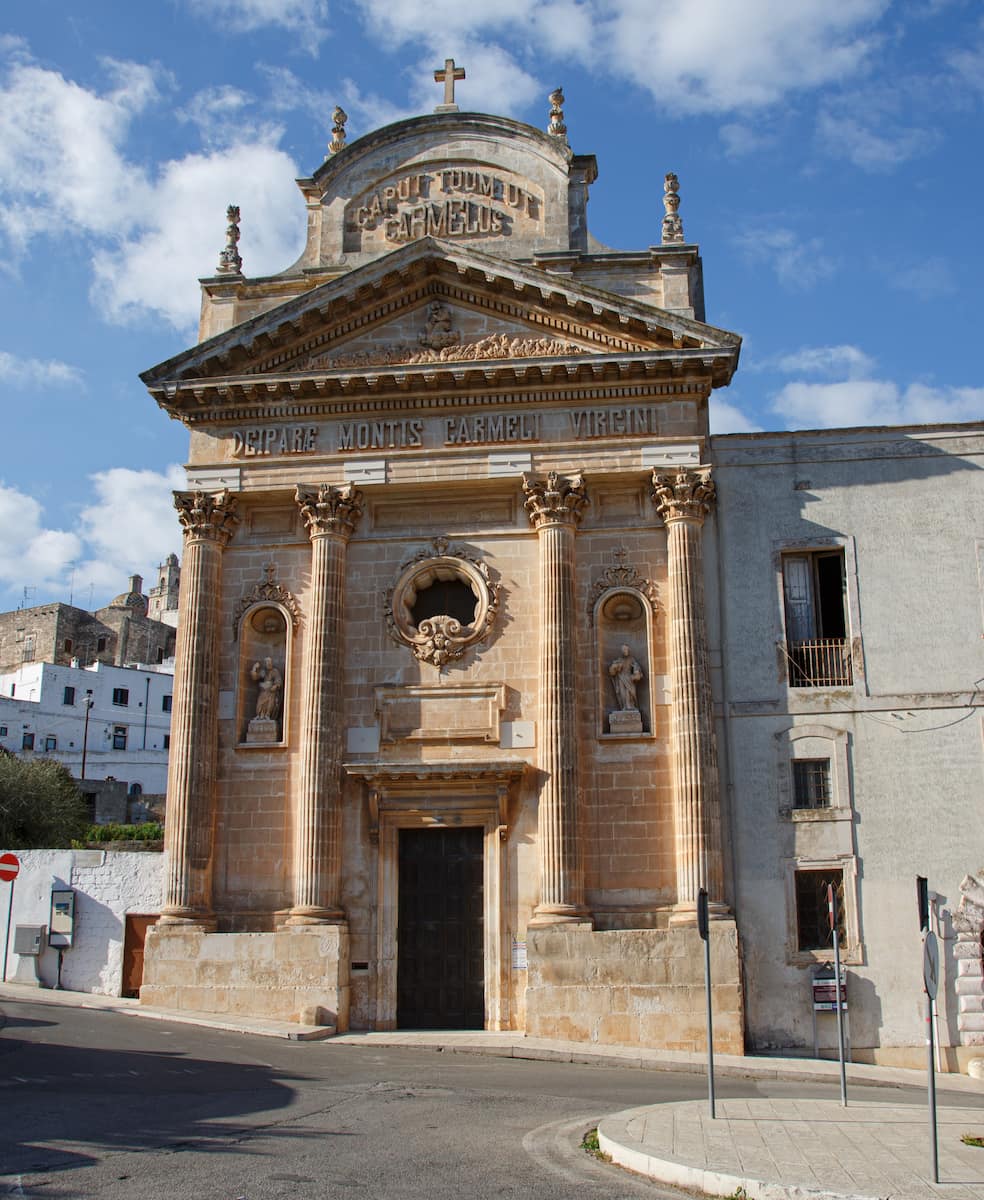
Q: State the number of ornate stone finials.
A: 4